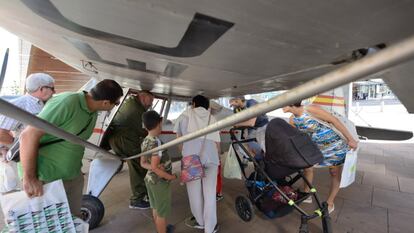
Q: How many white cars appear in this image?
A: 0